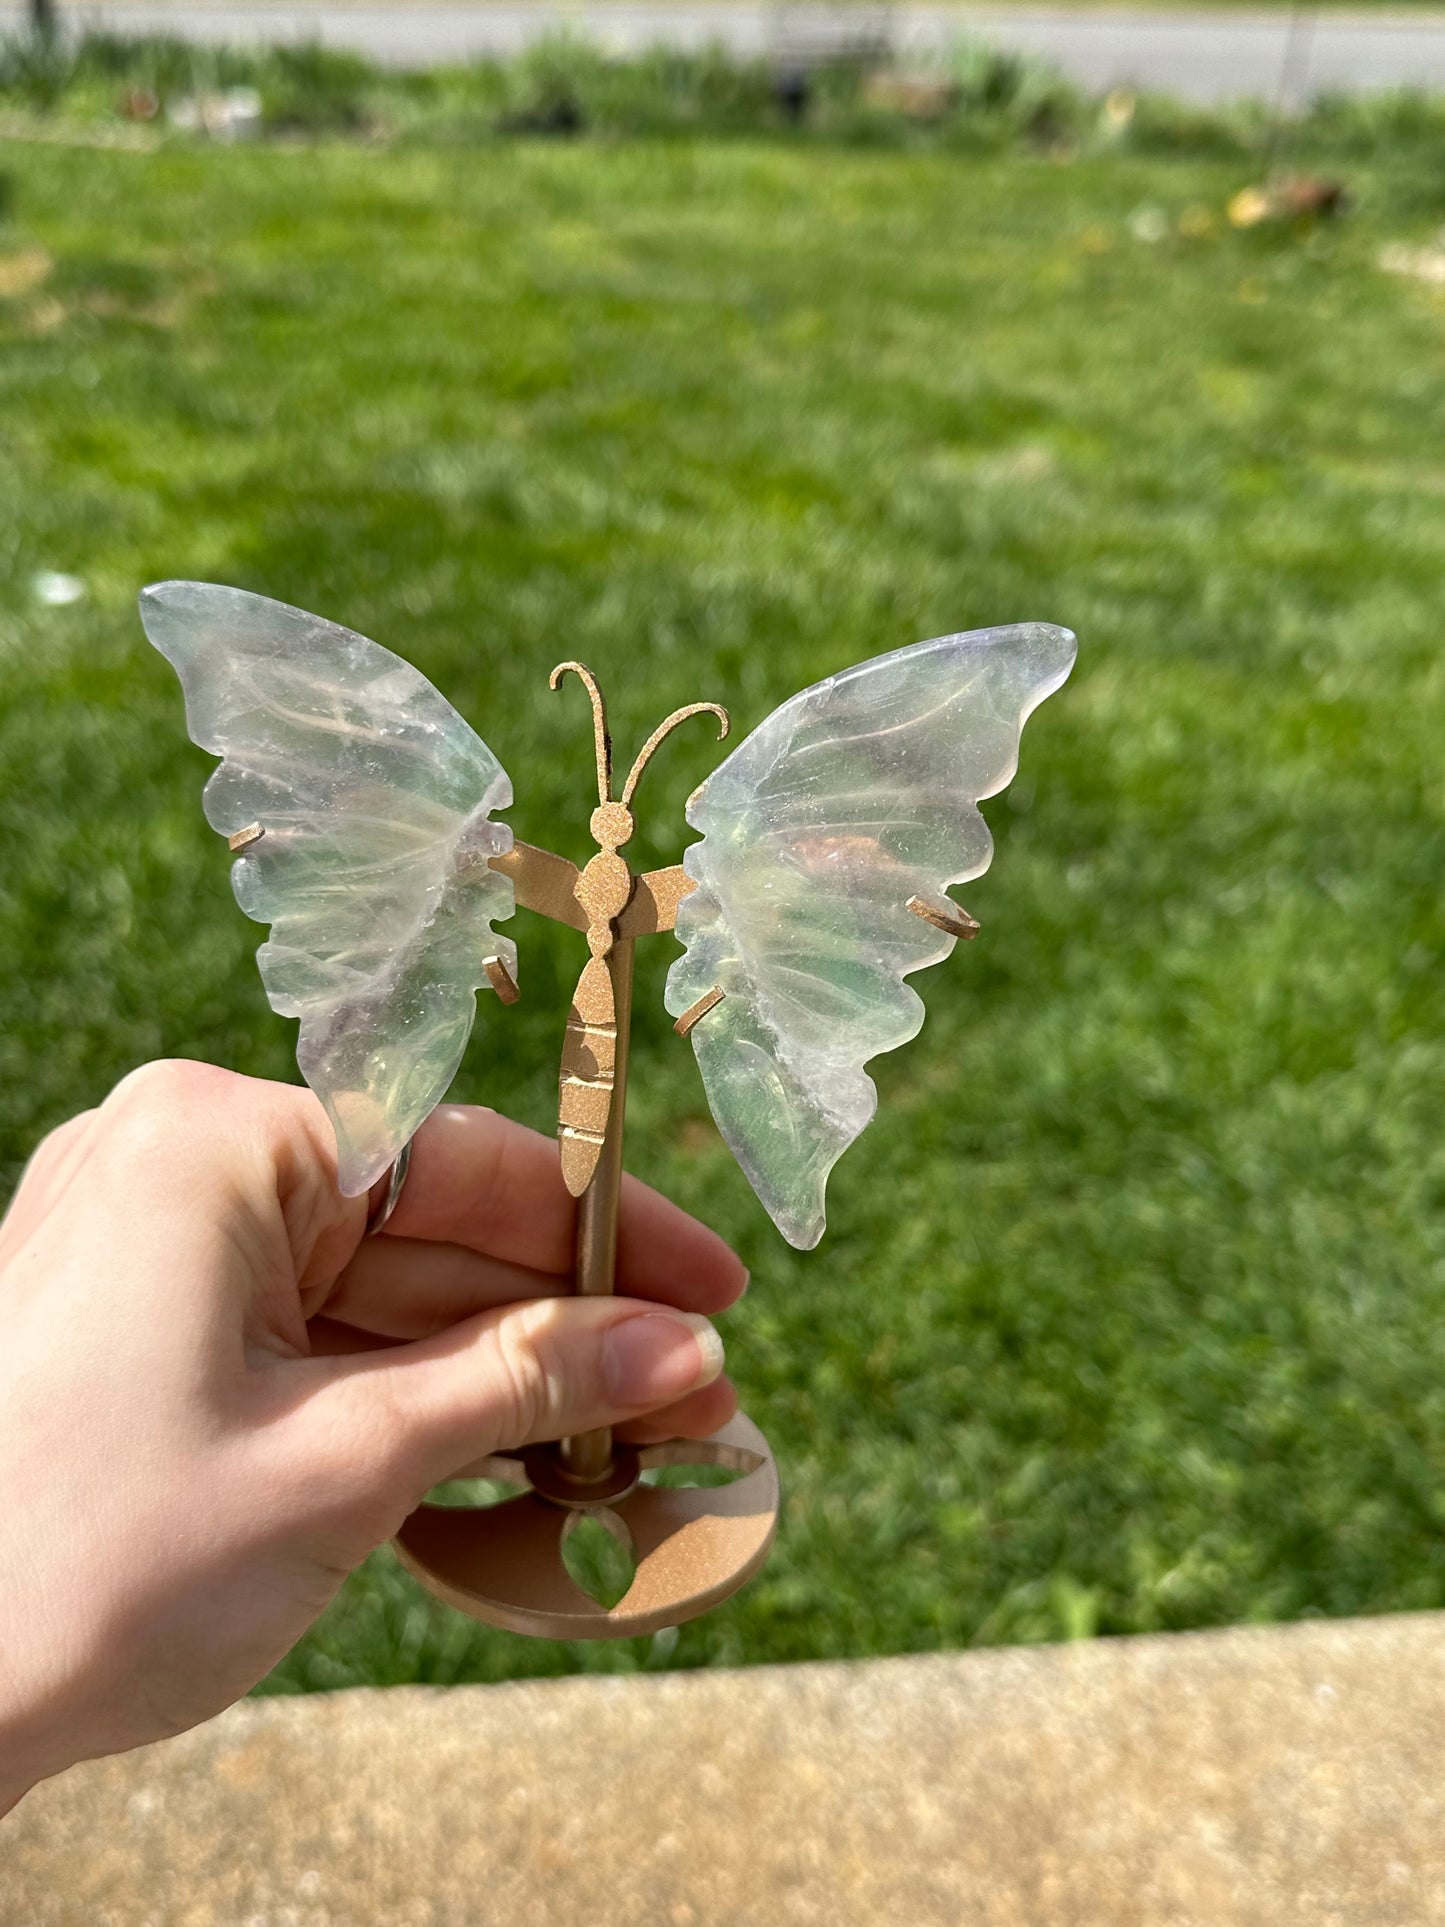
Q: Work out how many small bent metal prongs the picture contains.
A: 4